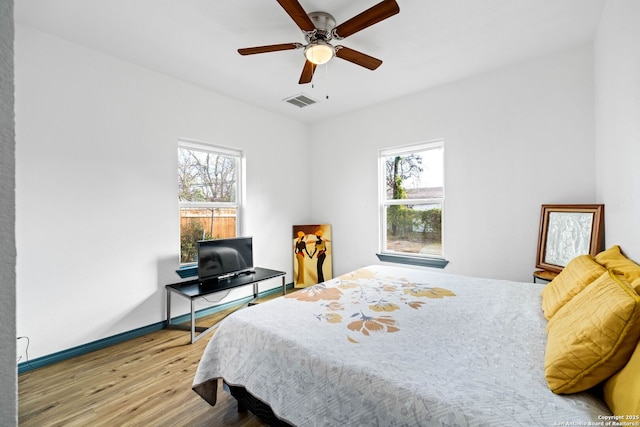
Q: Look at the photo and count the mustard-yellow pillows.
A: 4